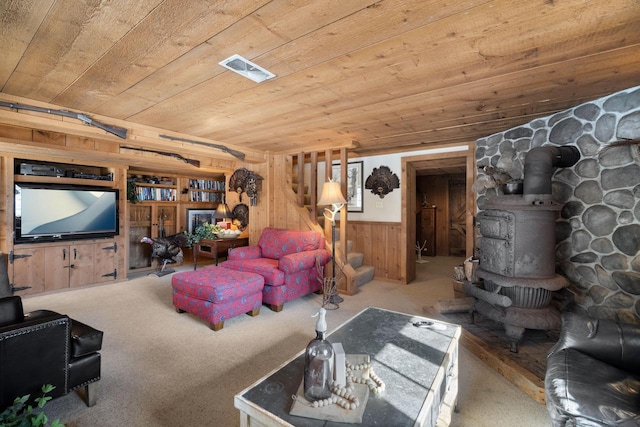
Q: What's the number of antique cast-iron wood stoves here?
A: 1